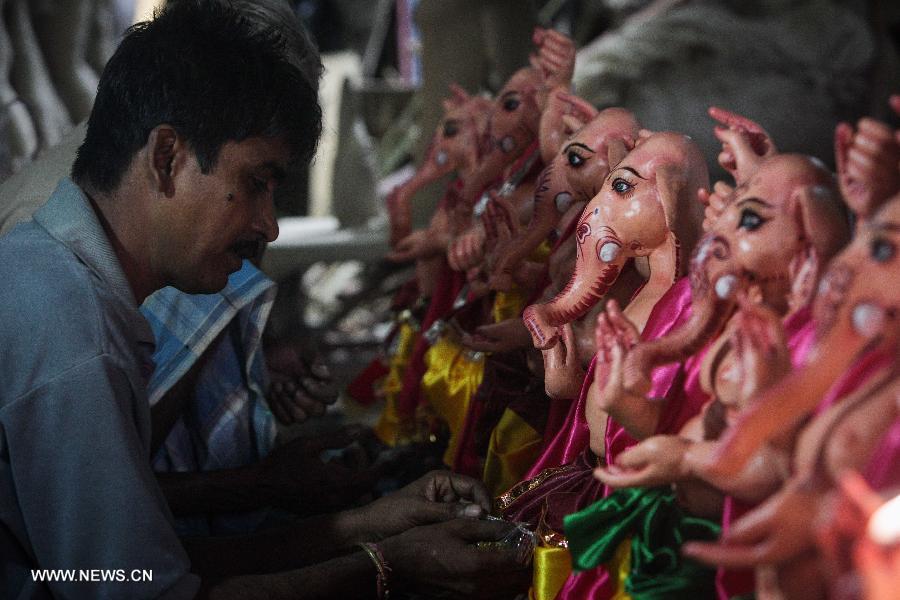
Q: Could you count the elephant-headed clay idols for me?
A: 6